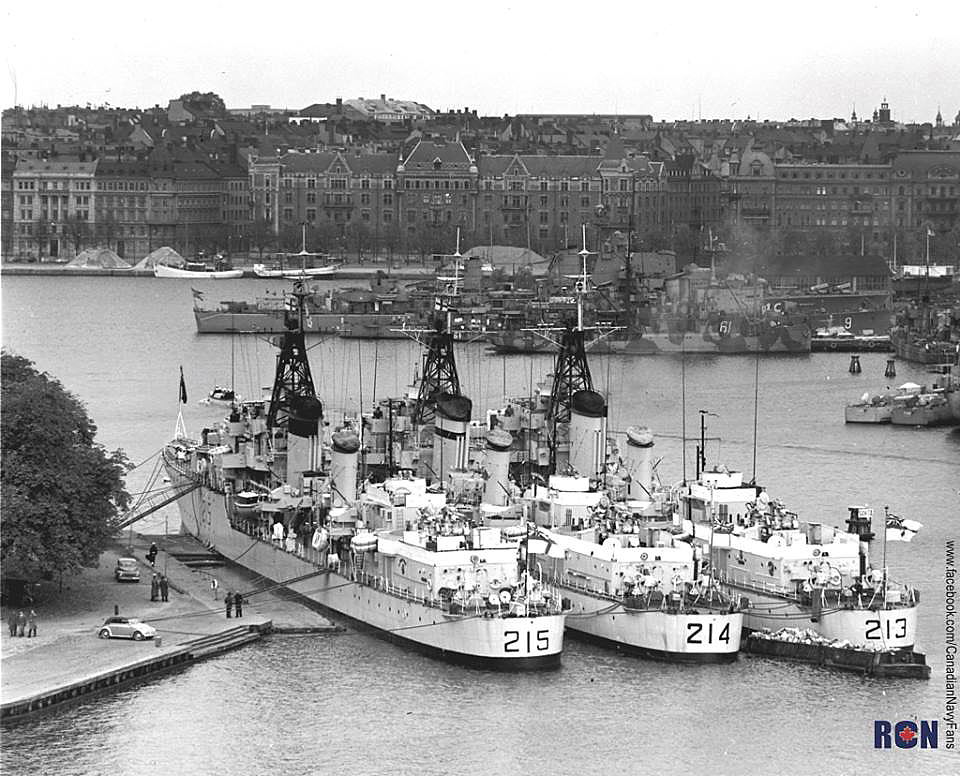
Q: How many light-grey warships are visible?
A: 3